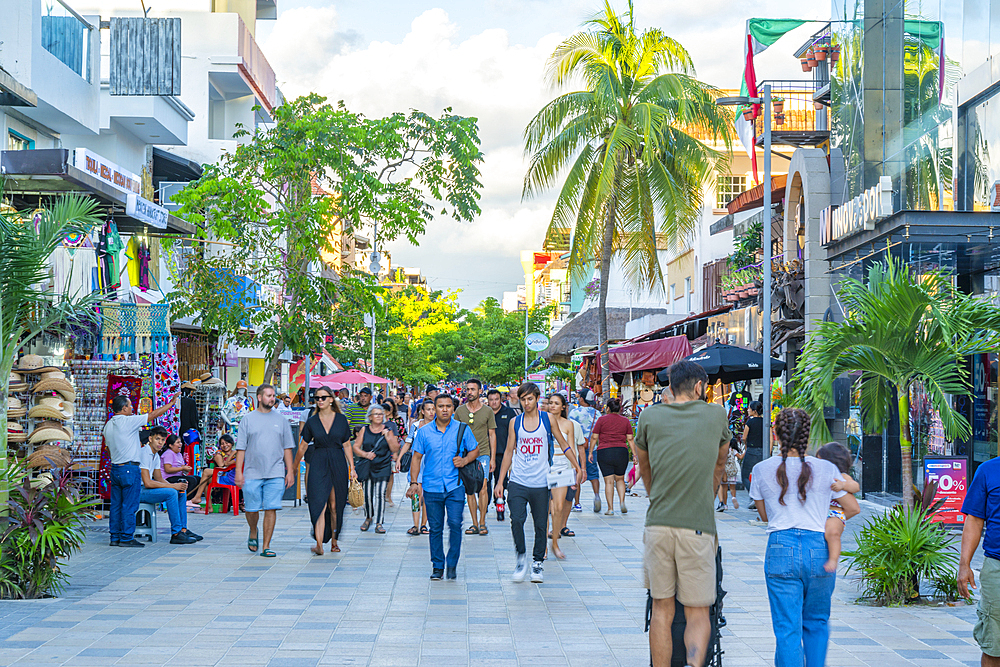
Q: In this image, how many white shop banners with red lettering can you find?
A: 1